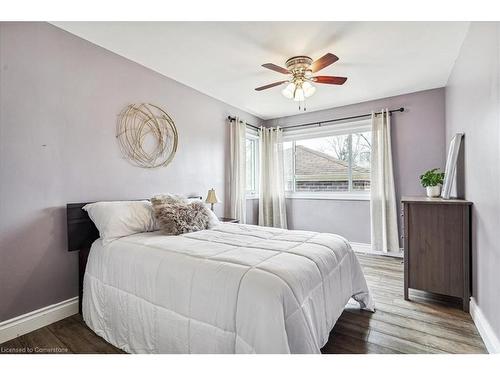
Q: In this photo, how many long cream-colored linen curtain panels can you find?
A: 3